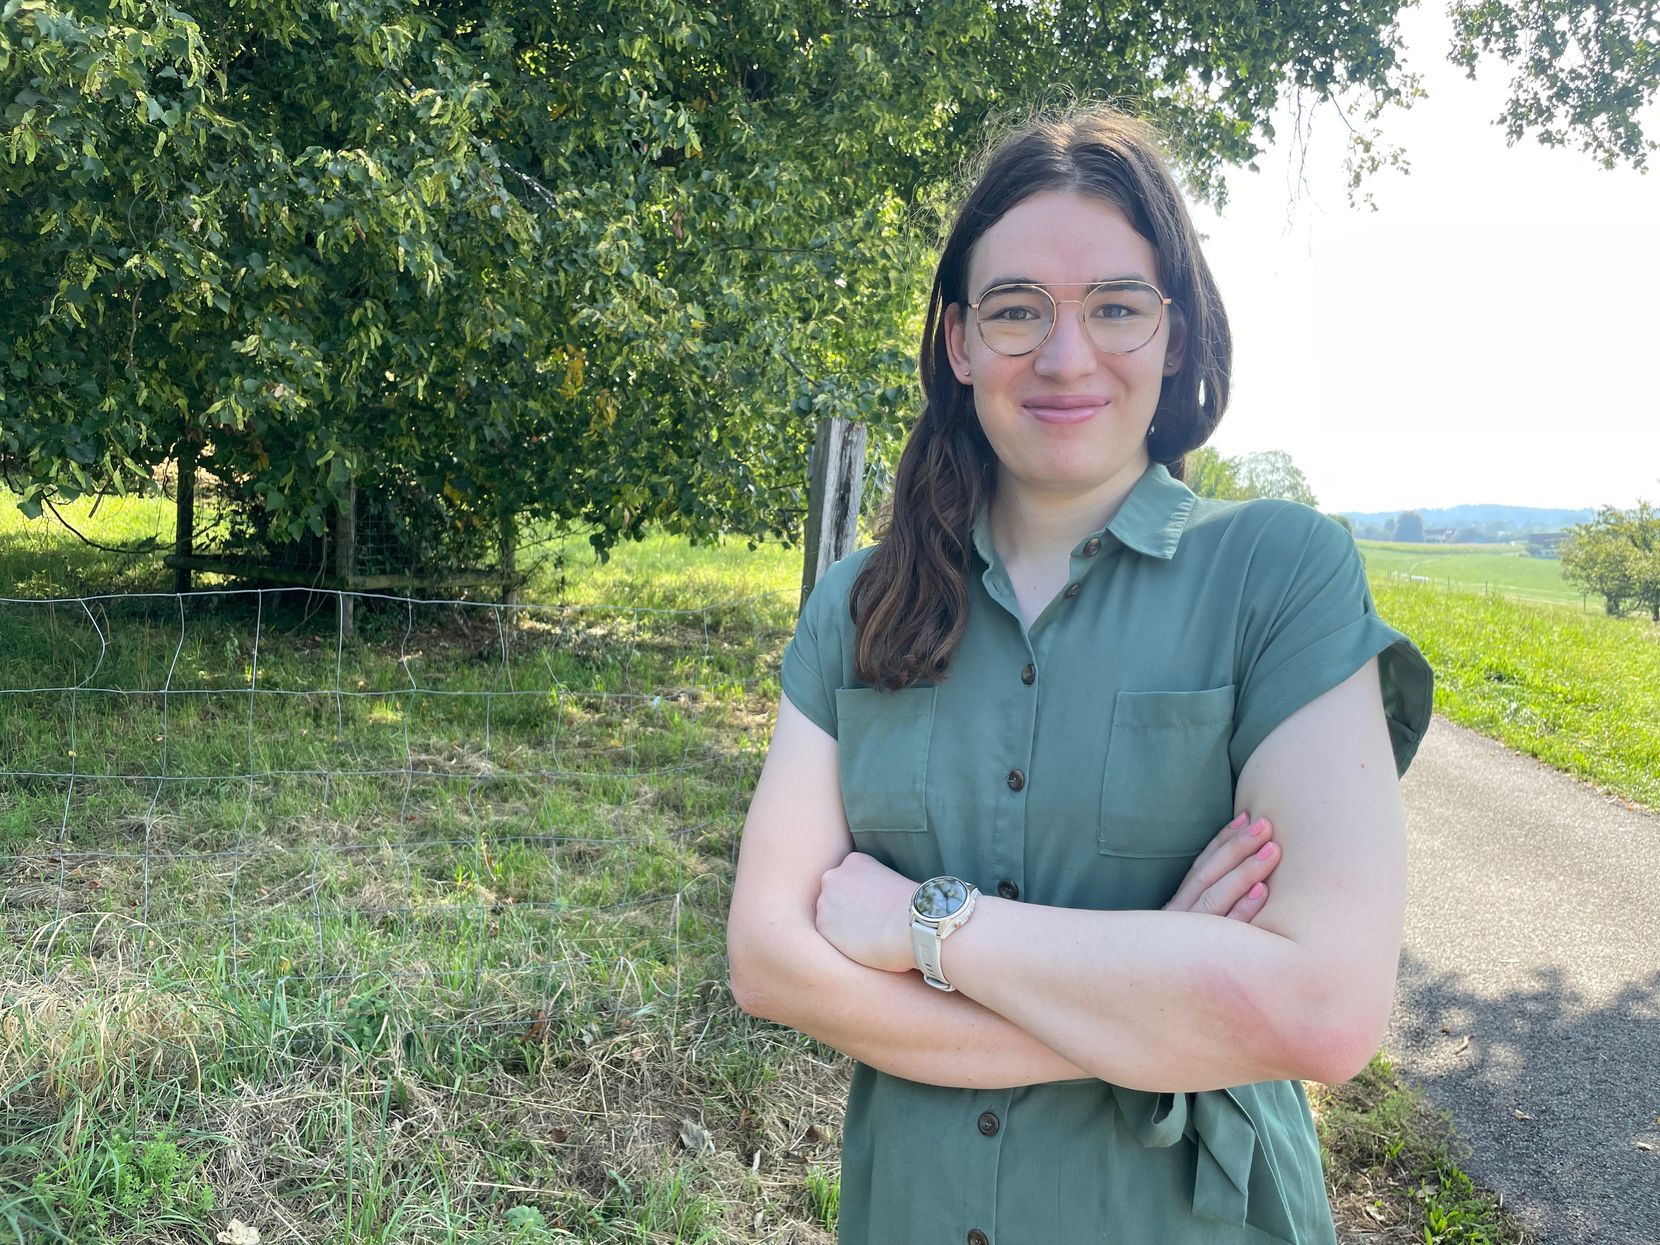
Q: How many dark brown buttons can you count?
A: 7